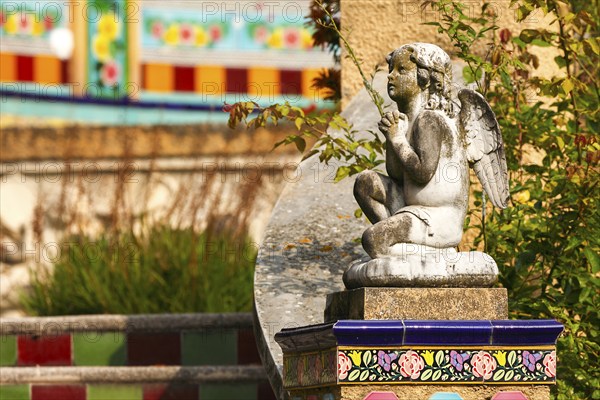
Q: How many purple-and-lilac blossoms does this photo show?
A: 3